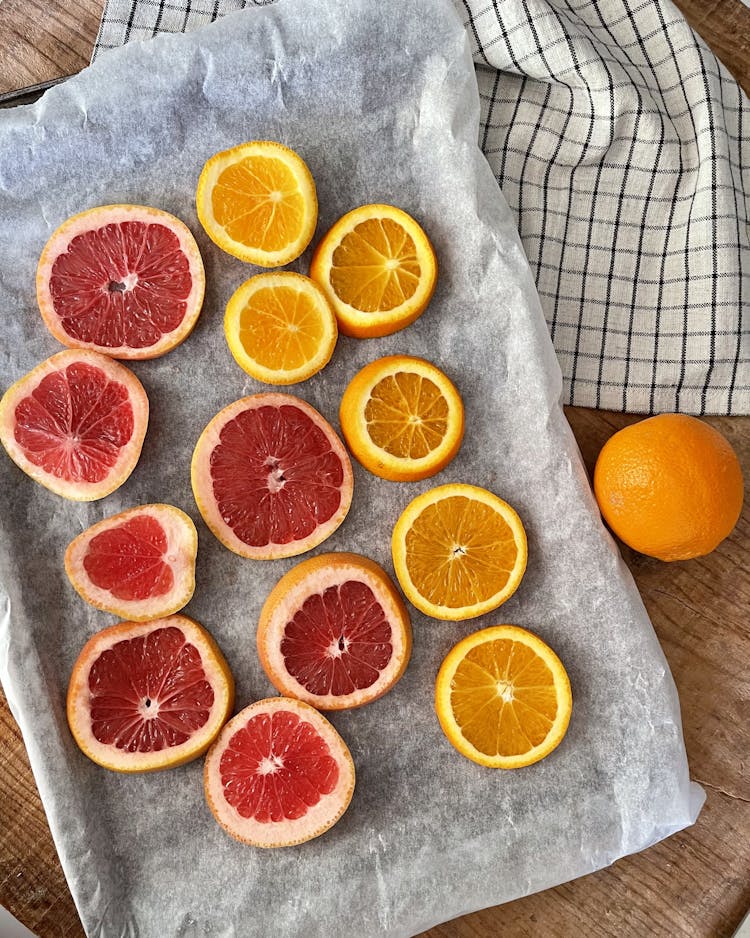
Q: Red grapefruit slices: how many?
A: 7